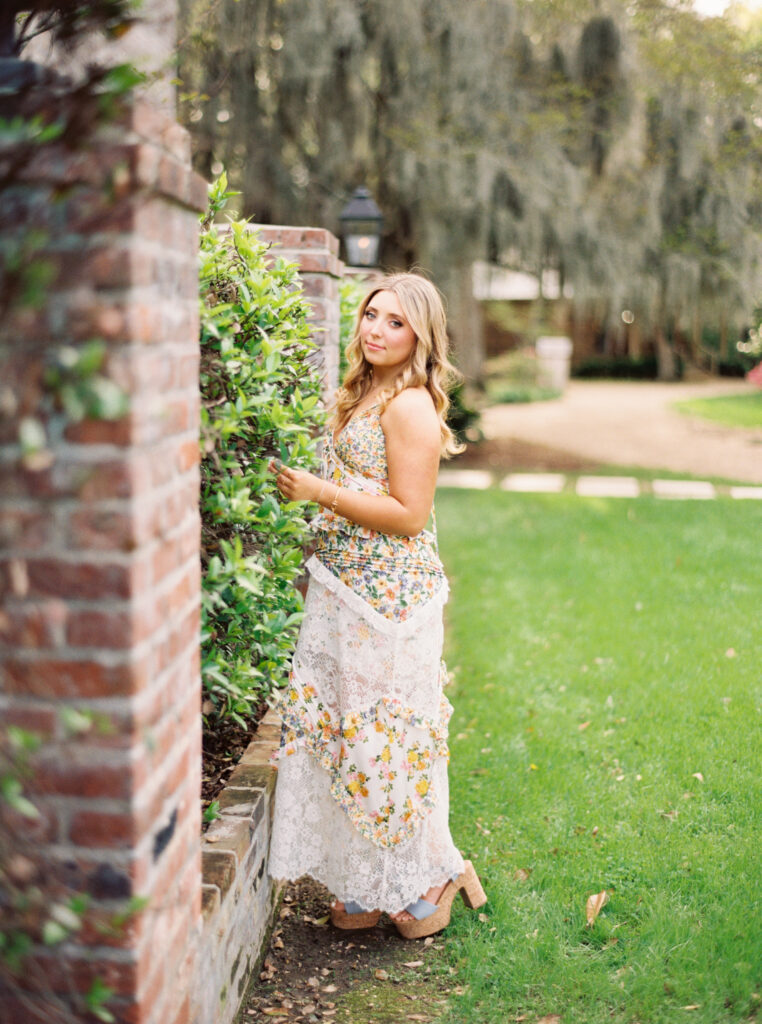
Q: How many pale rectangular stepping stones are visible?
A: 5